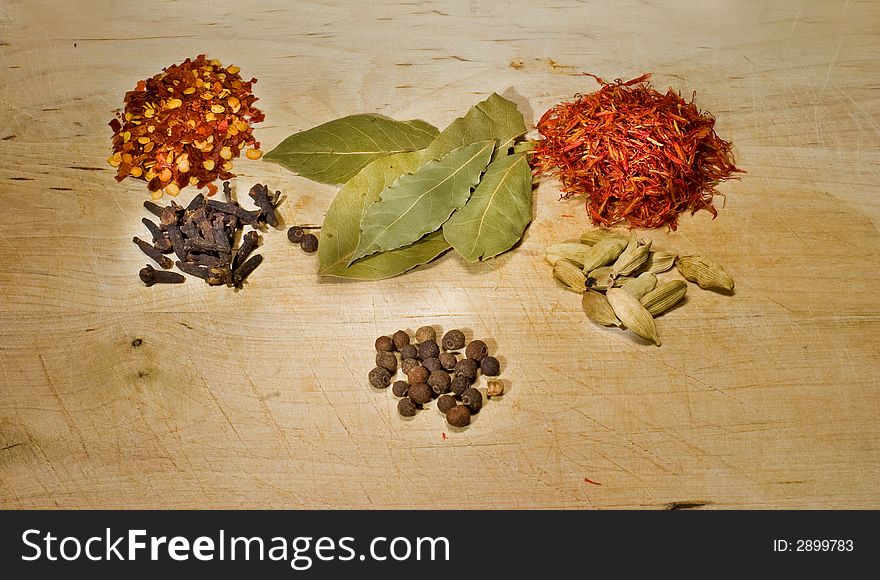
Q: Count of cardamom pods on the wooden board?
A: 12